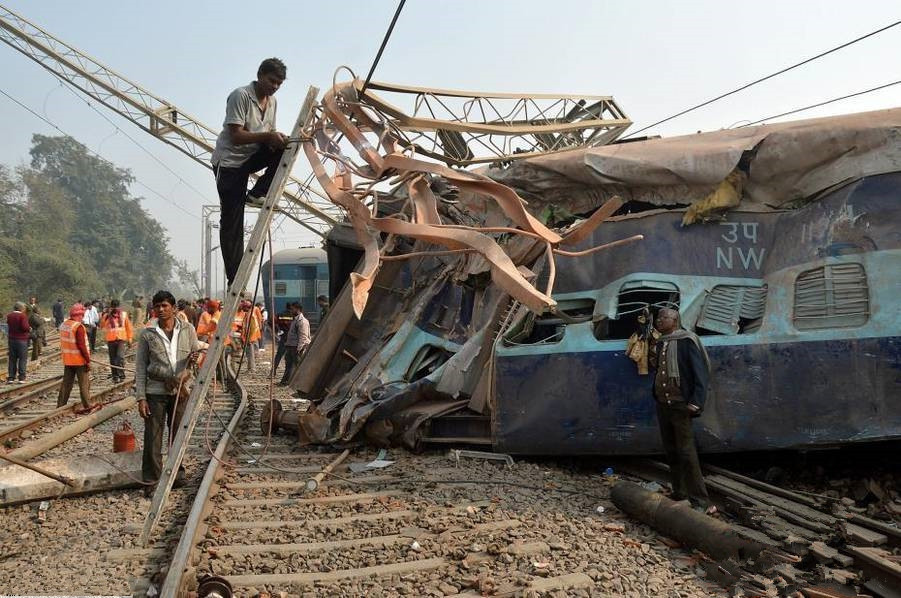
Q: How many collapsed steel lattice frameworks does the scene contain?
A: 2